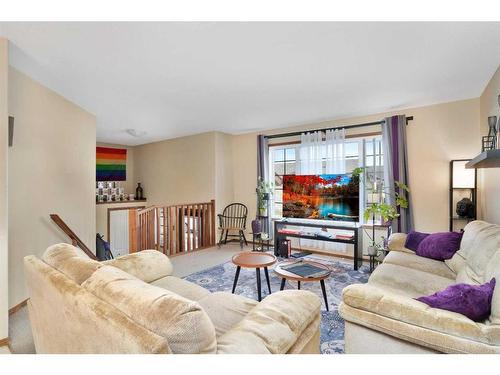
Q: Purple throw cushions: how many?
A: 3